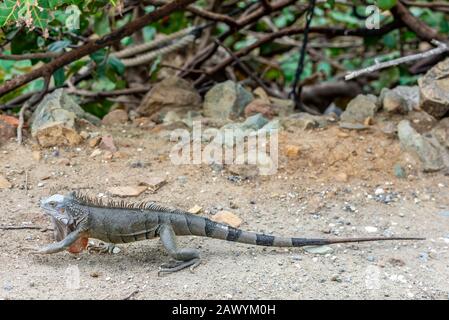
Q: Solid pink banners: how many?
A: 0